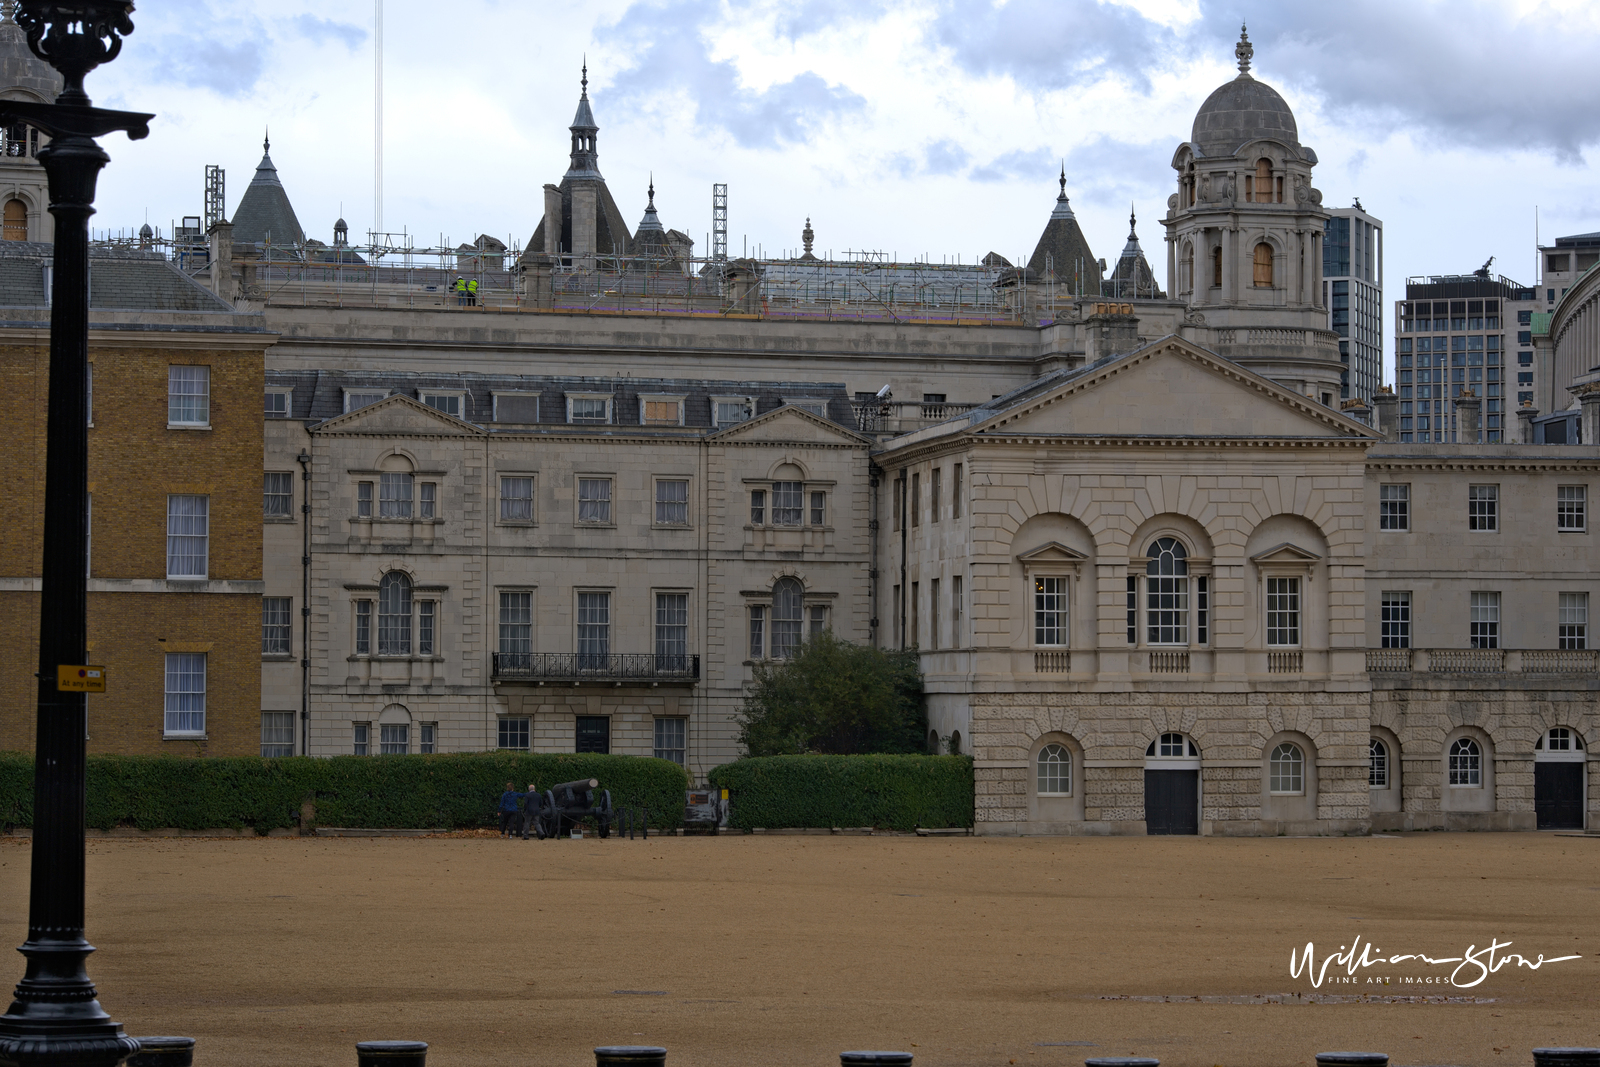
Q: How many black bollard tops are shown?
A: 7